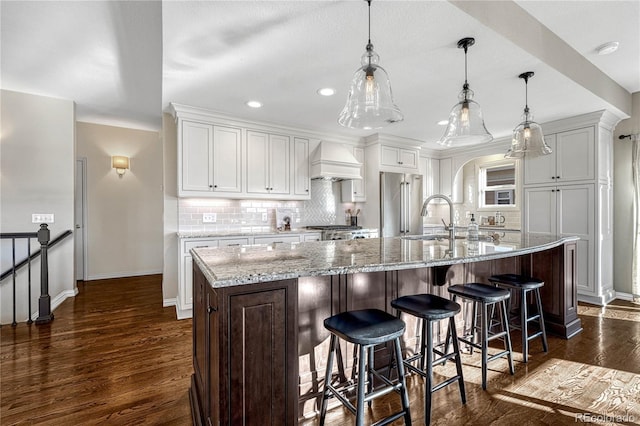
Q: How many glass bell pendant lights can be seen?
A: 3